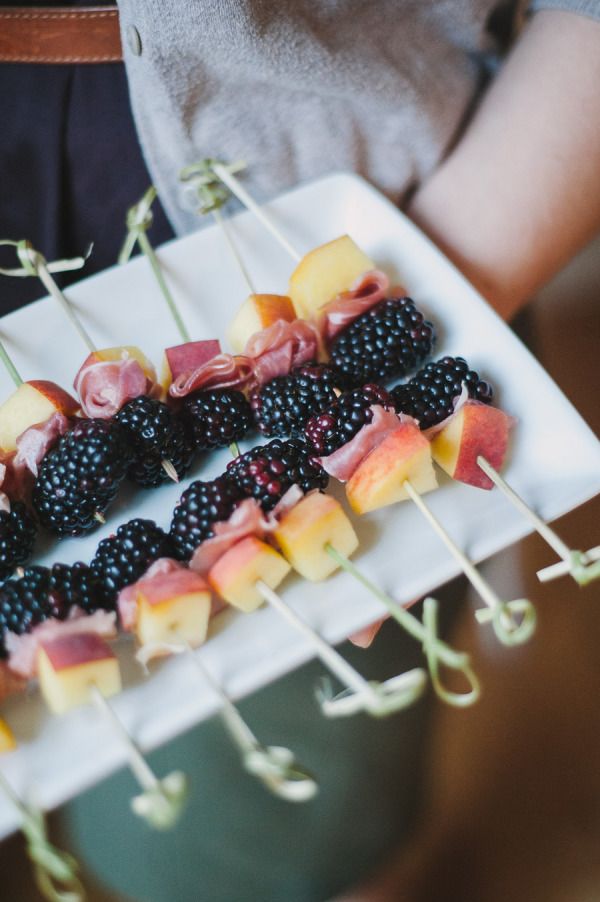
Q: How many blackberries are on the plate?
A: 13